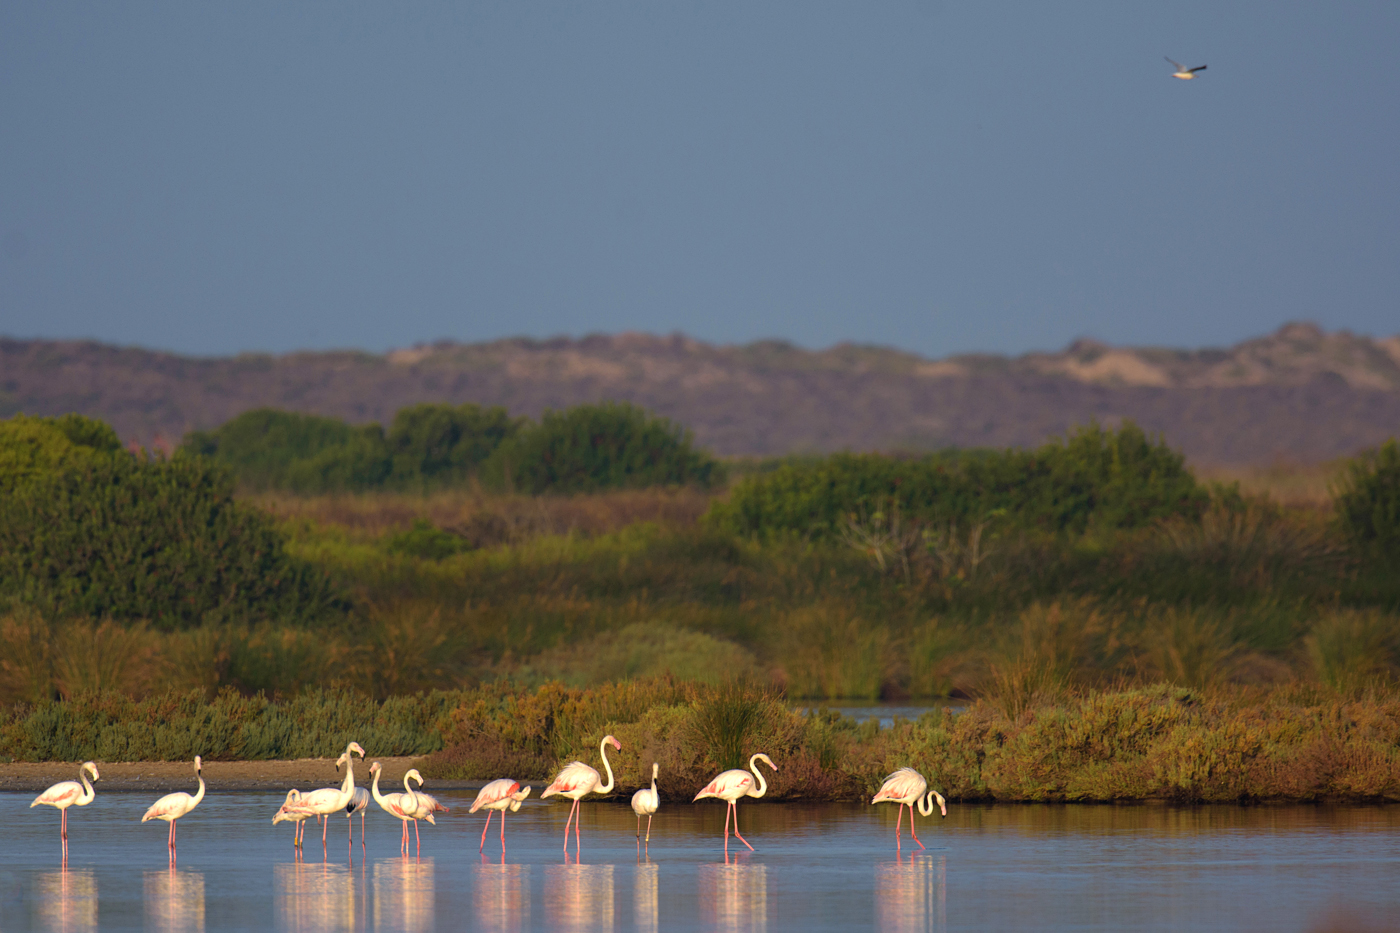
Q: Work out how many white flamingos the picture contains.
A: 12